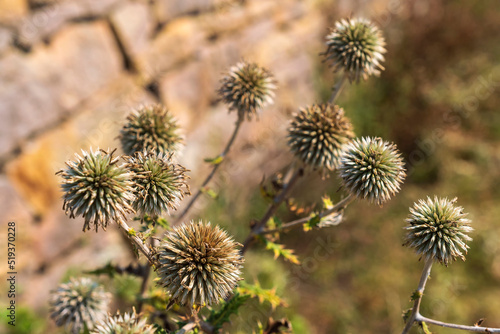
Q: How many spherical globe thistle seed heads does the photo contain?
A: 11